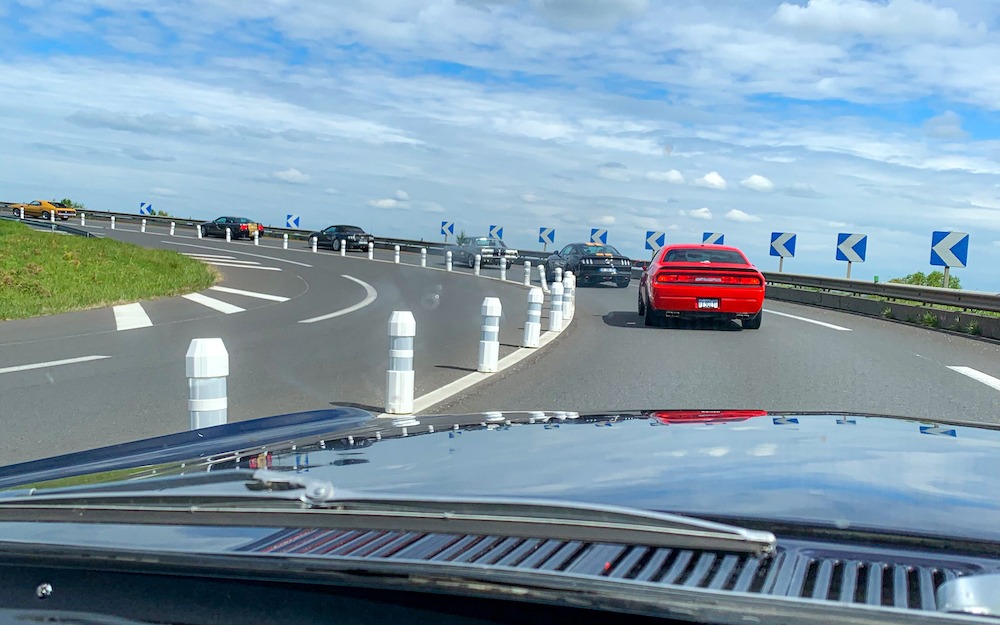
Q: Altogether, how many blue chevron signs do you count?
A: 11